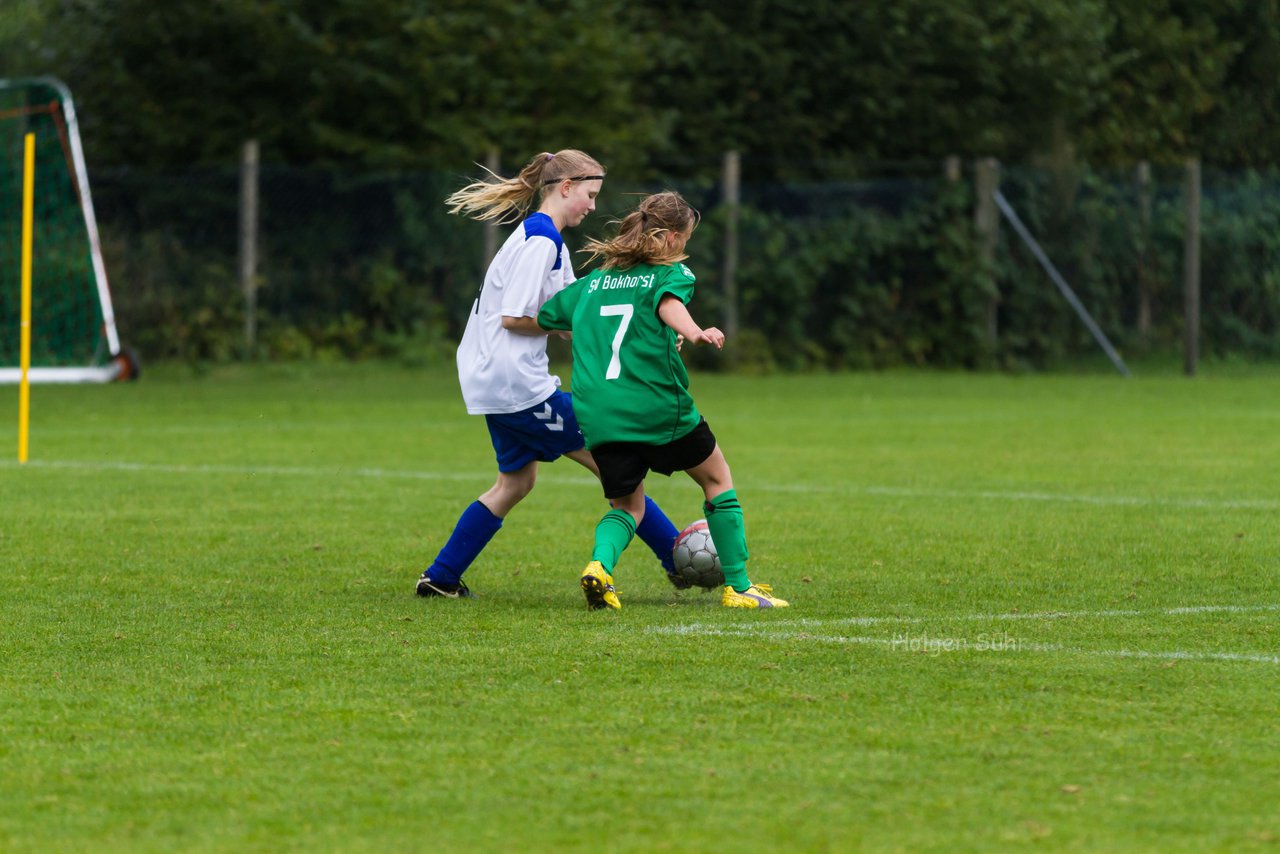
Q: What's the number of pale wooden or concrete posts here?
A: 7